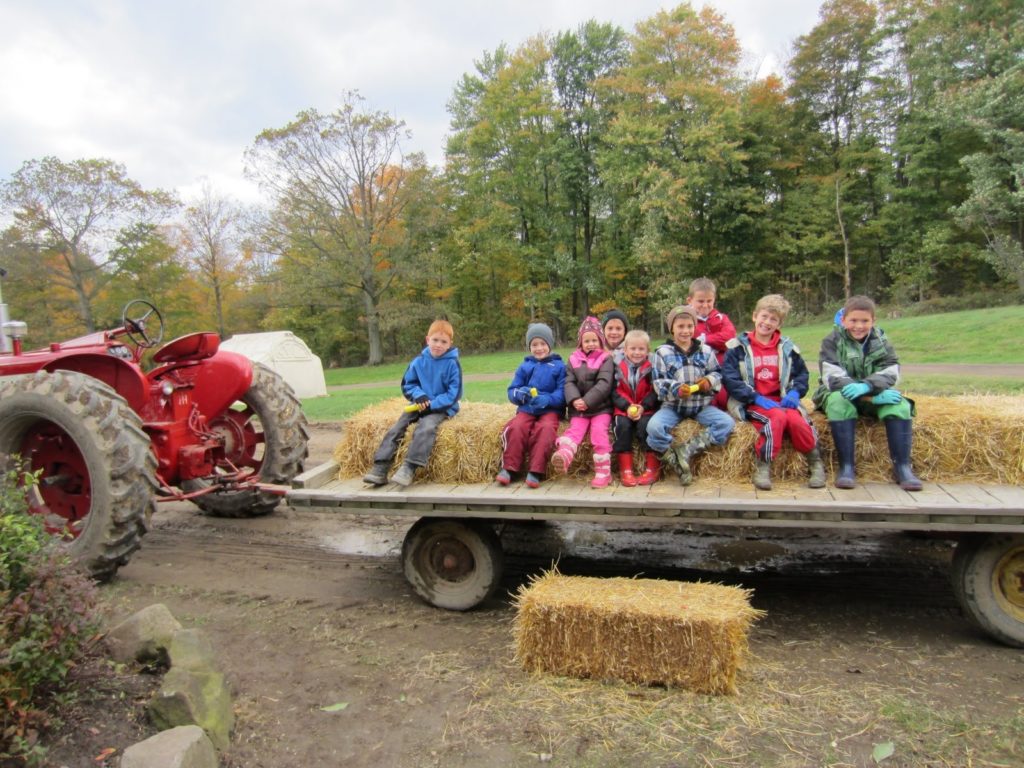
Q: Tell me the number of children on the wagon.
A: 9